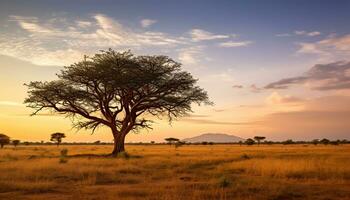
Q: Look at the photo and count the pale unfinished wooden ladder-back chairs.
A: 0